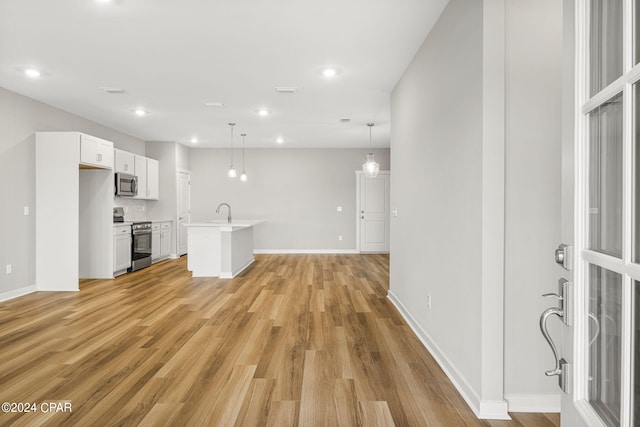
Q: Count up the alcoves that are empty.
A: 1